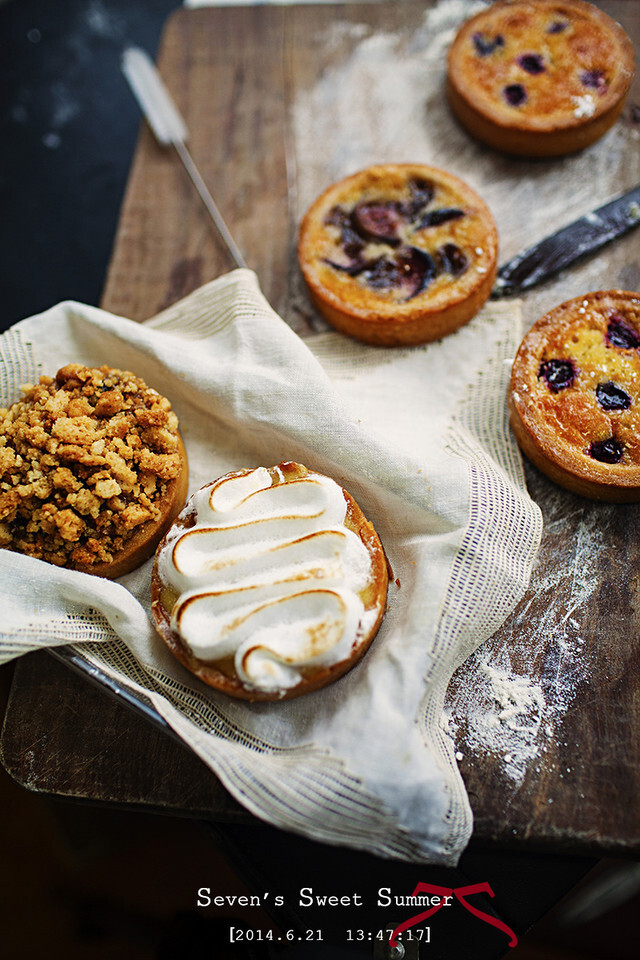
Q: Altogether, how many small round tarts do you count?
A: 5